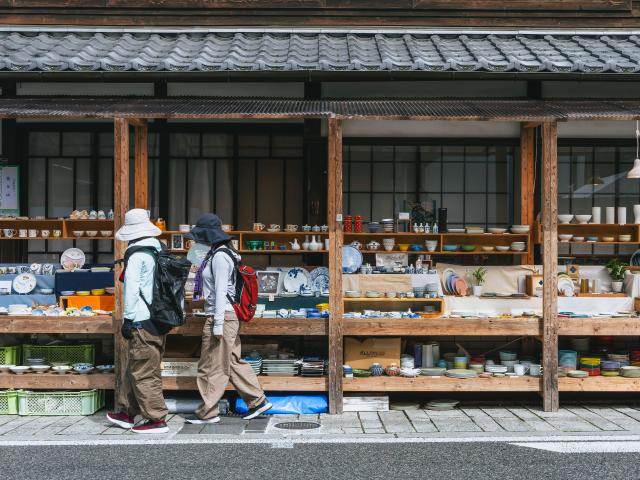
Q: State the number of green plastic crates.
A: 4